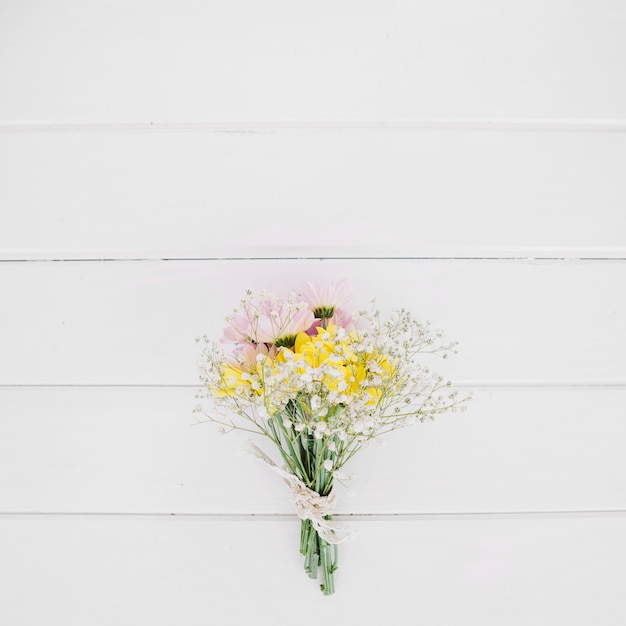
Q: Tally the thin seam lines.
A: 4